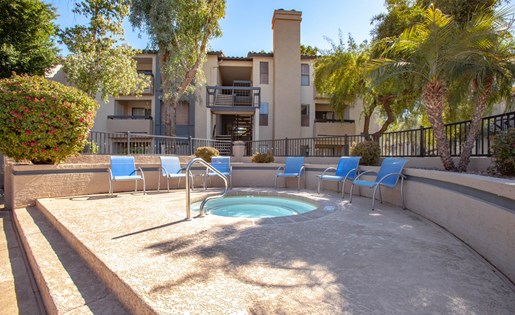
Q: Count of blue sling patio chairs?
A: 6